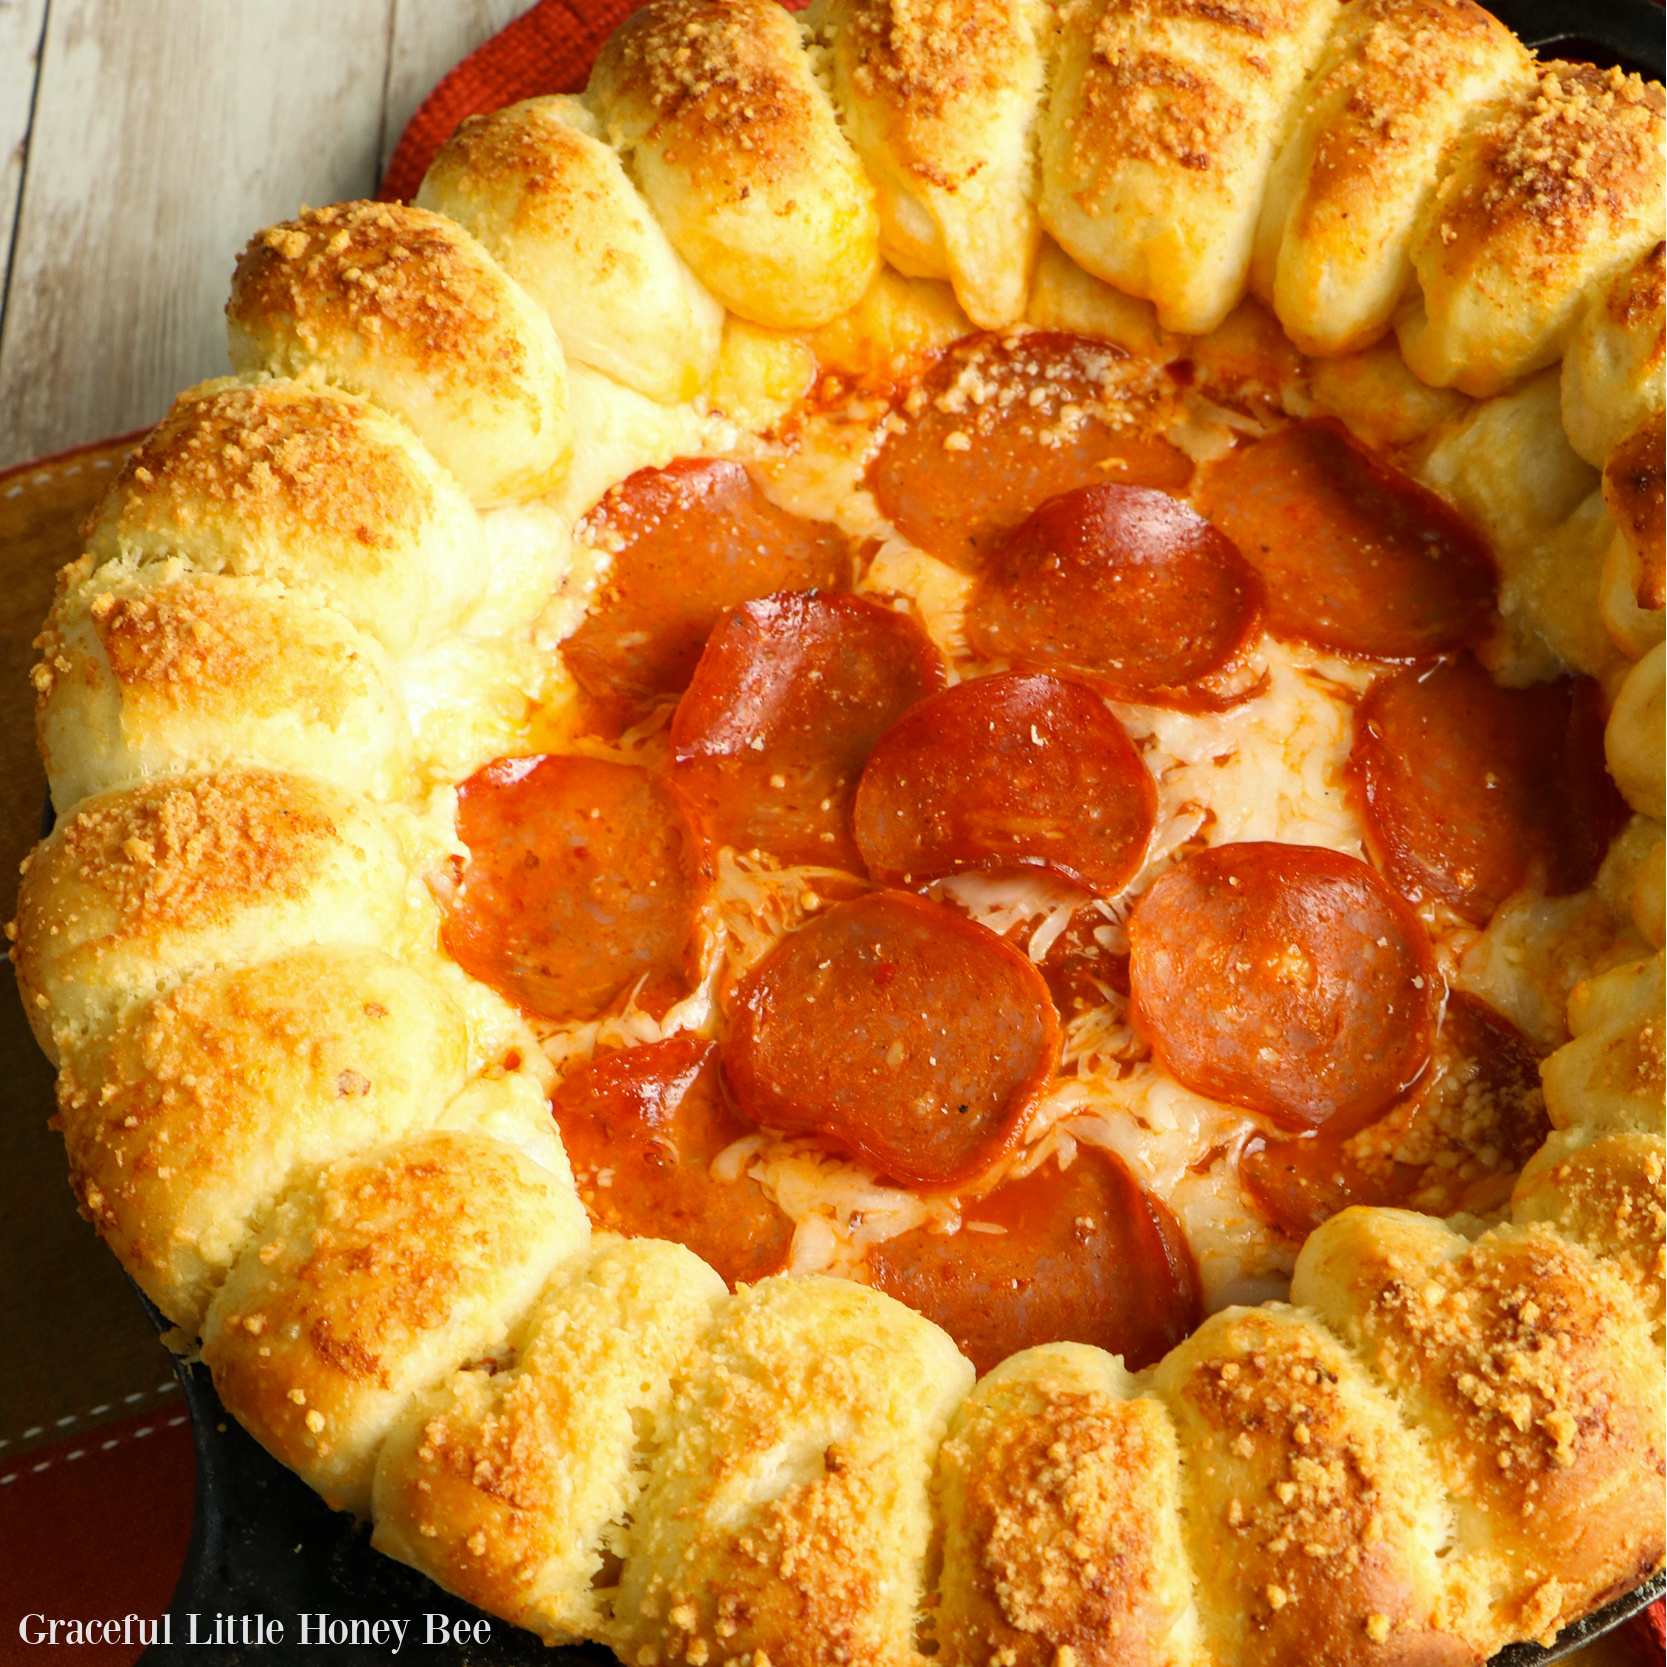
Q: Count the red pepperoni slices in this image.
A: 13